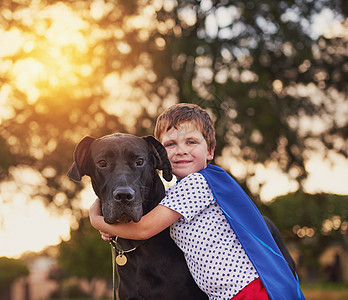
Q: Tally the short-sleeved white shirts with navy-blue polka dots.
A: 1